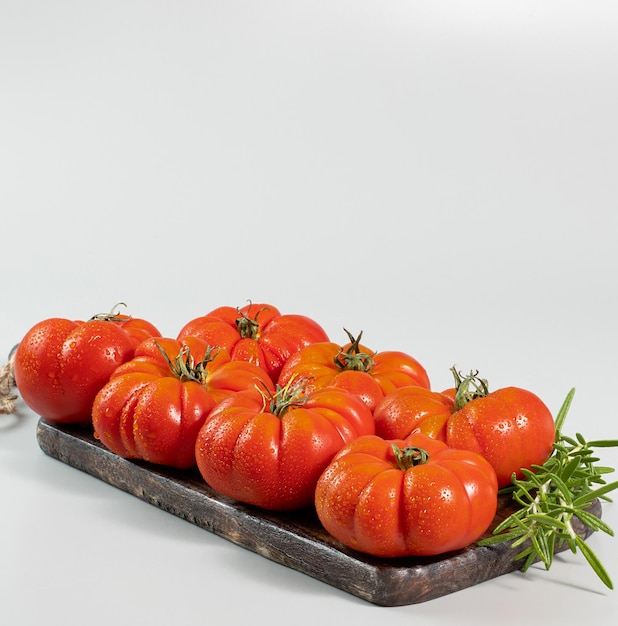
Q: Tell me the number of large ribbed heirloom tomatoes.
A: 7